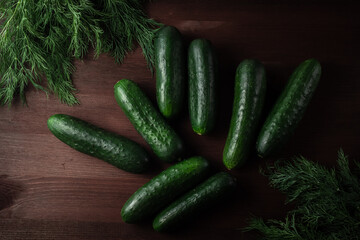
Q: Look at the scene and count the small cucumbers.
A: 8